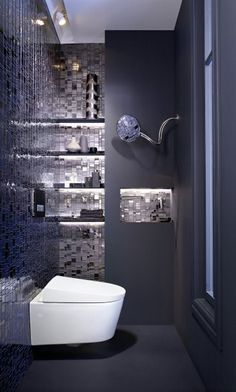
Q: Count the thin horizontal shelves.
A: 4